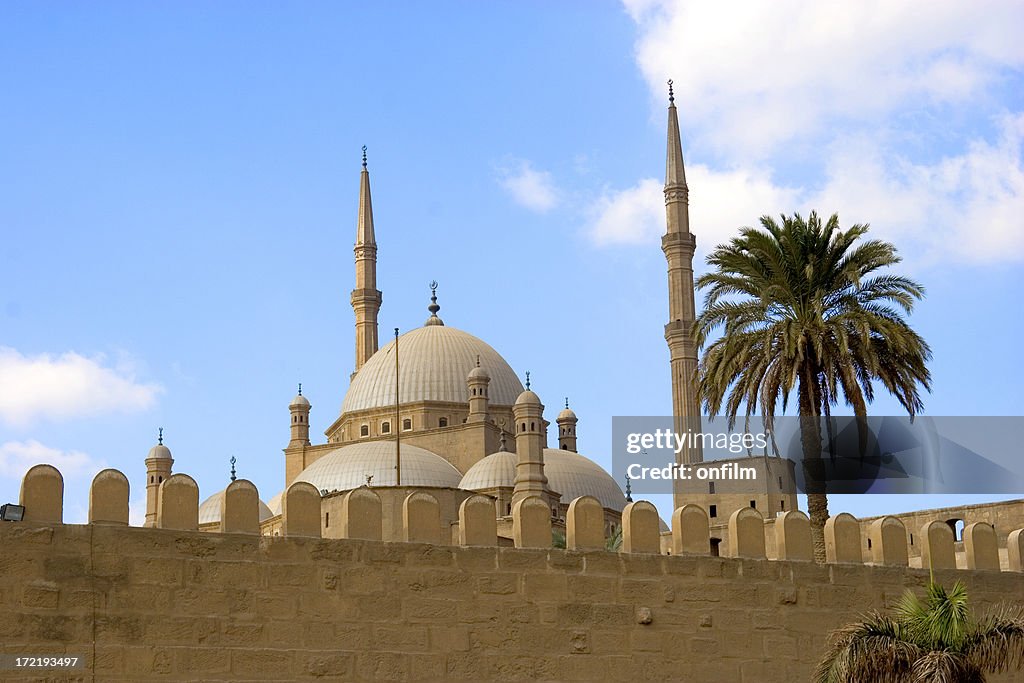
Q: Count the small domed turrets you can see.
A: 5